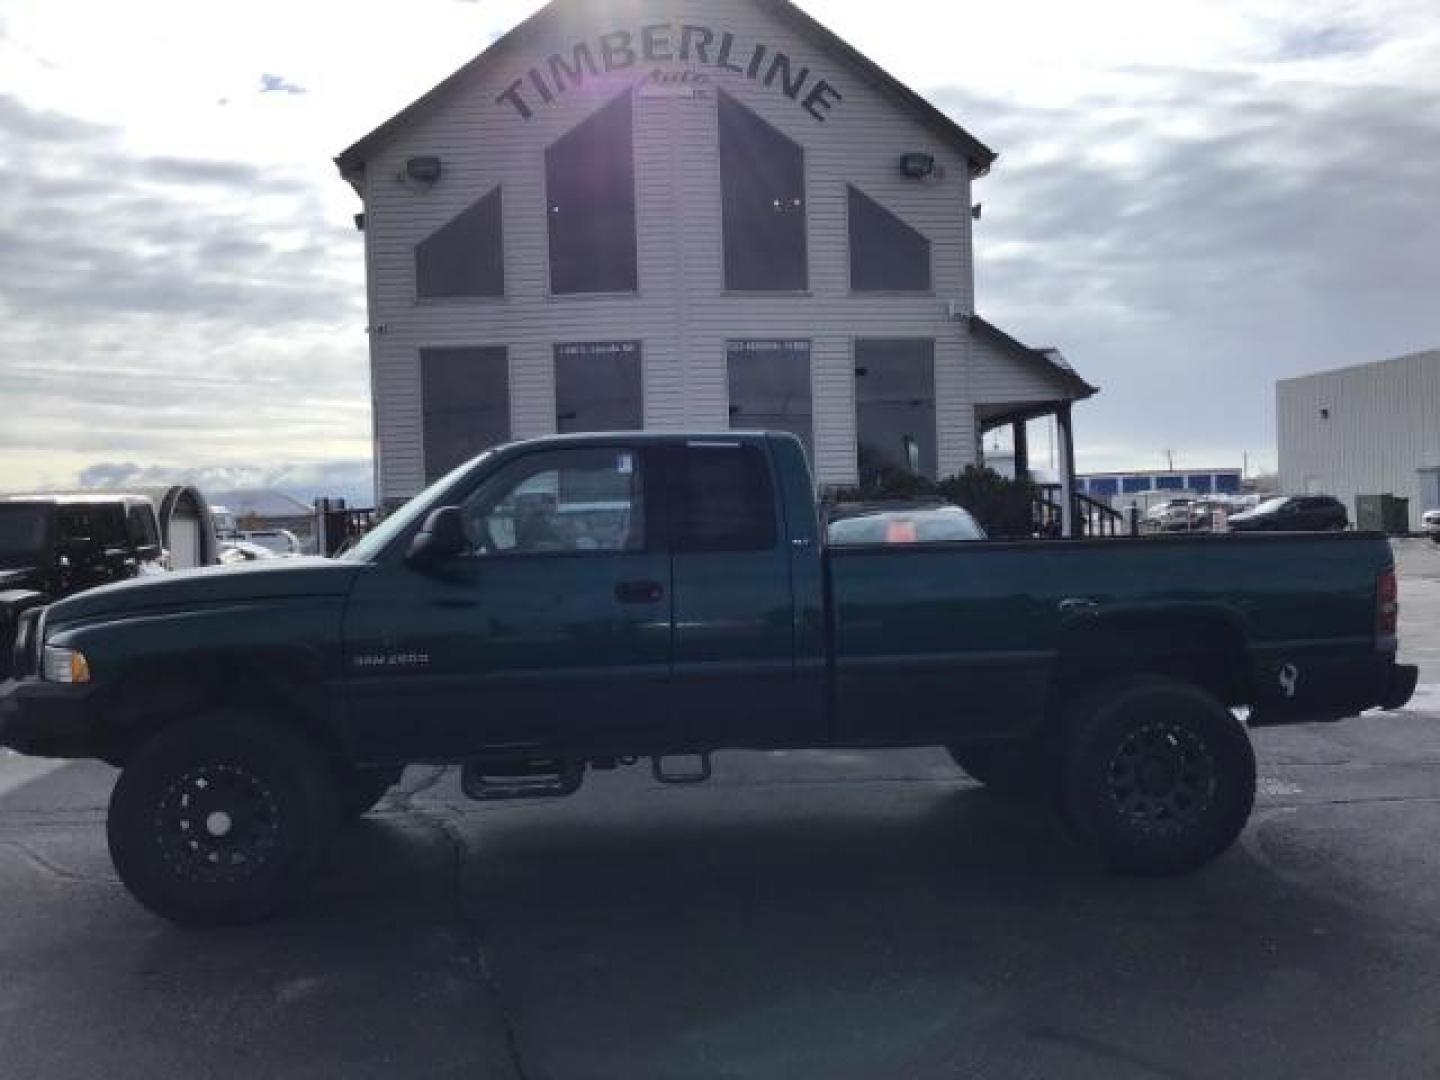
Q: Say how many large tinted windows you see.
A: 8